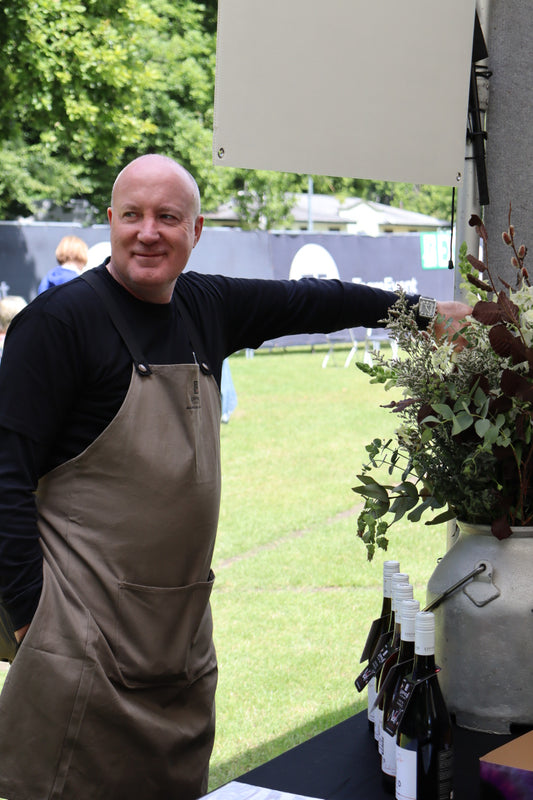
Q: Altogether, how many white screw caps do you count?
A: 5